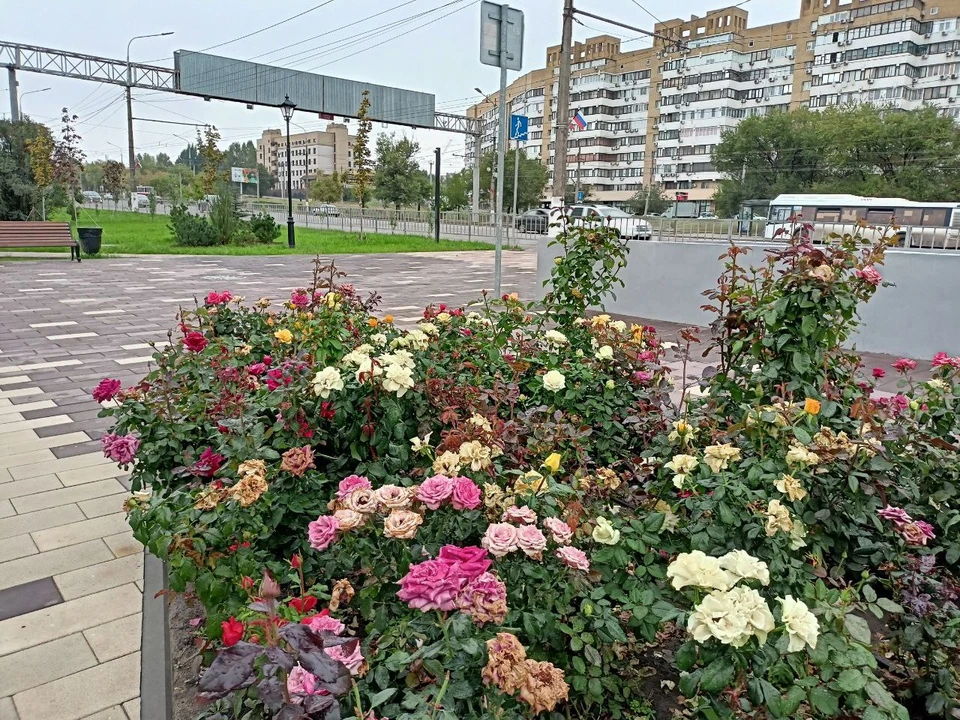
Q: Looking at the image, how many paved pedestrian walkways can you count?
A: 1